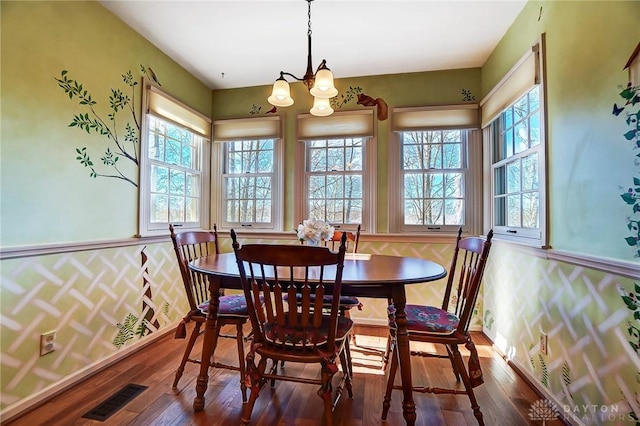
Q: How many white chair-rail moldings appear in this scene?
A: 3